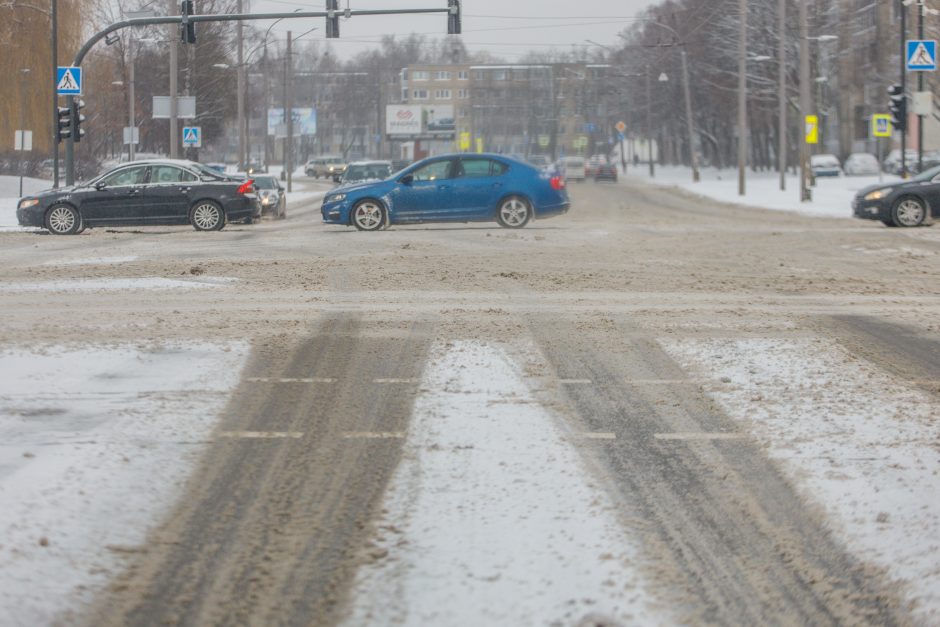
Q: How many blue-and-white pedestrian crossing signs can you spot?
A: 3